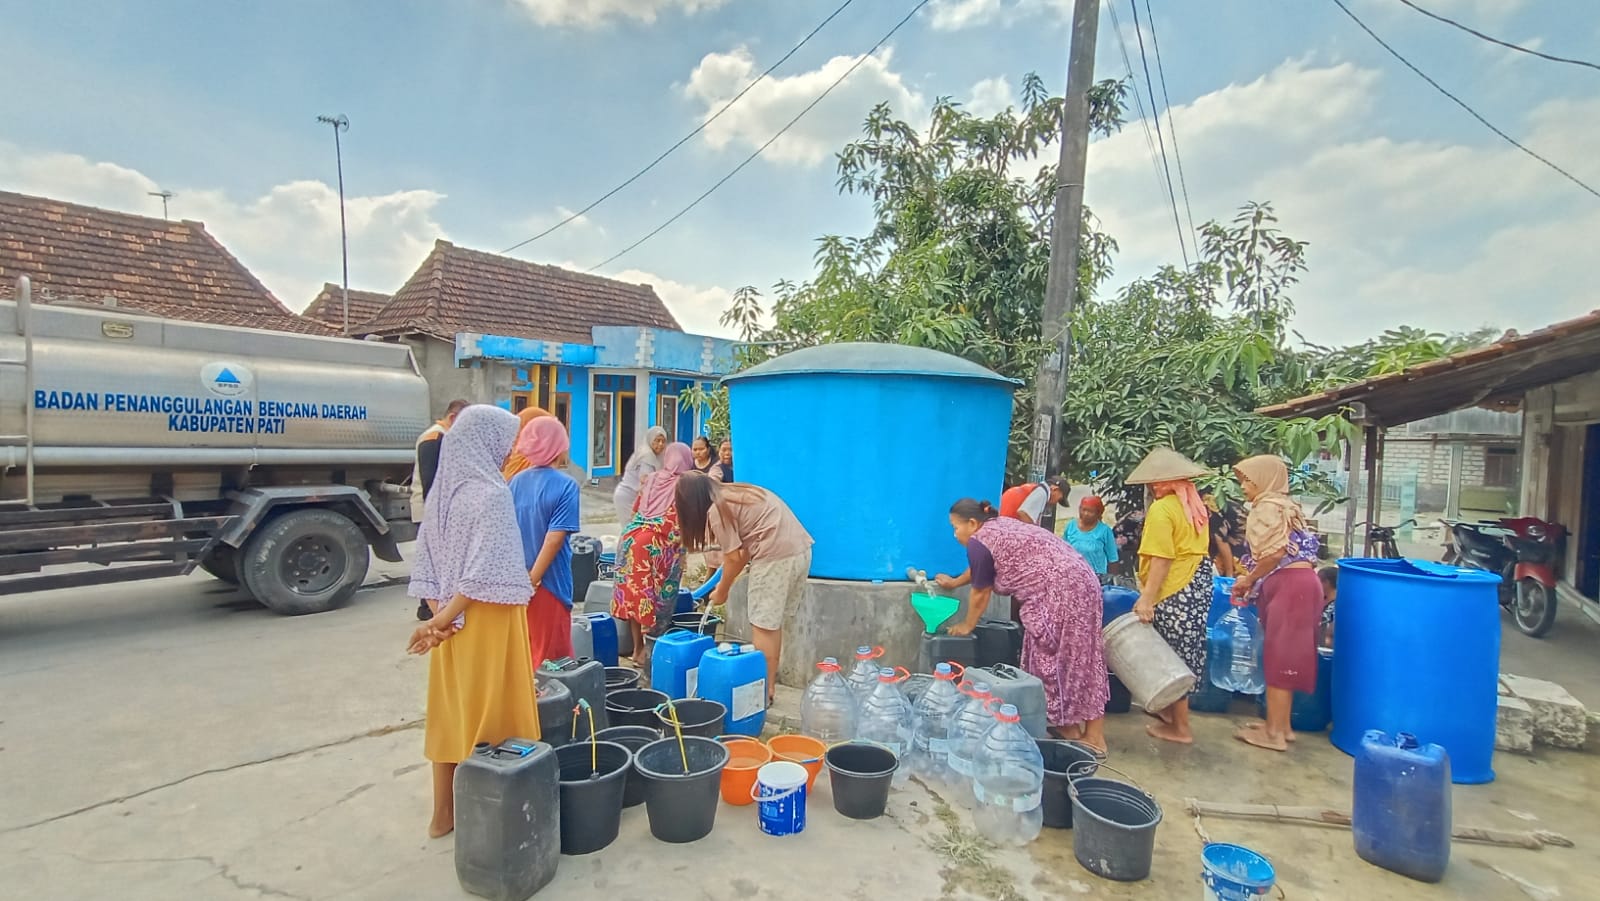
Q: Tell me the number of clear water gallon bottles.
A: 7